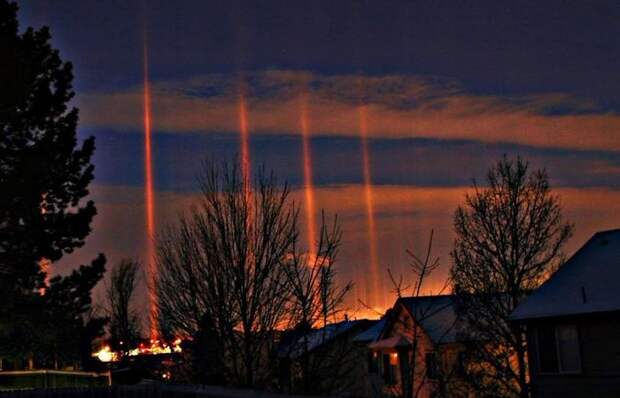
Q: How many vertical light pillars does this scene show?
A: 4